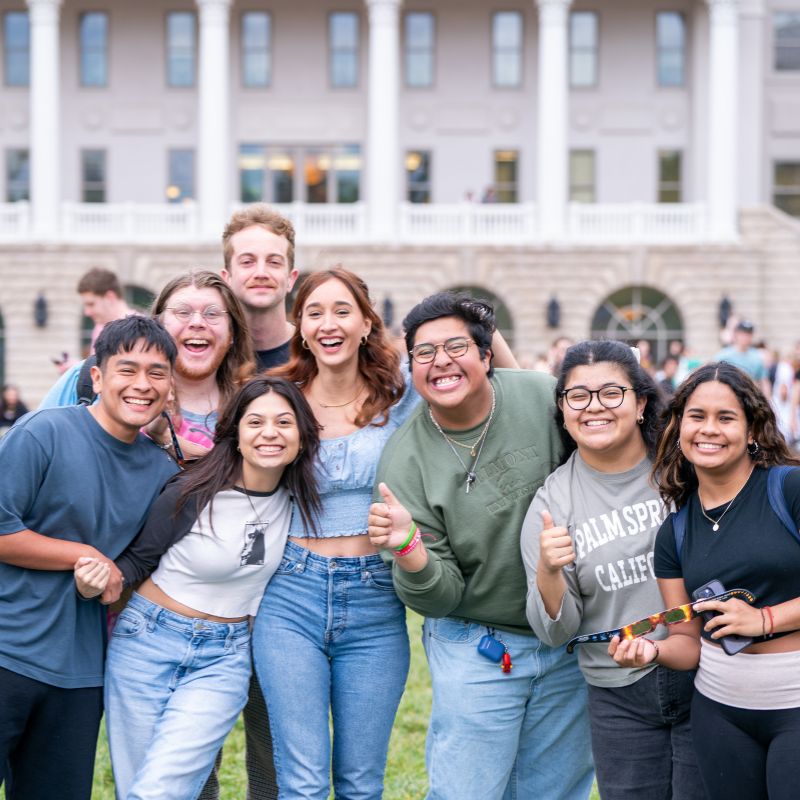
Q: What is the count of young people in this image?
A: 8